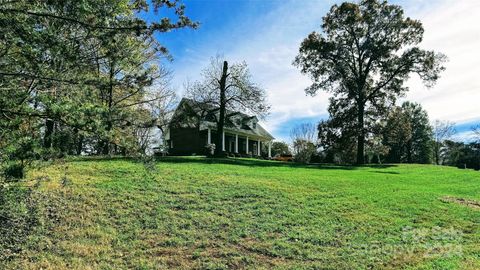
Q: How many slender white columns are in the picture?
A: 6